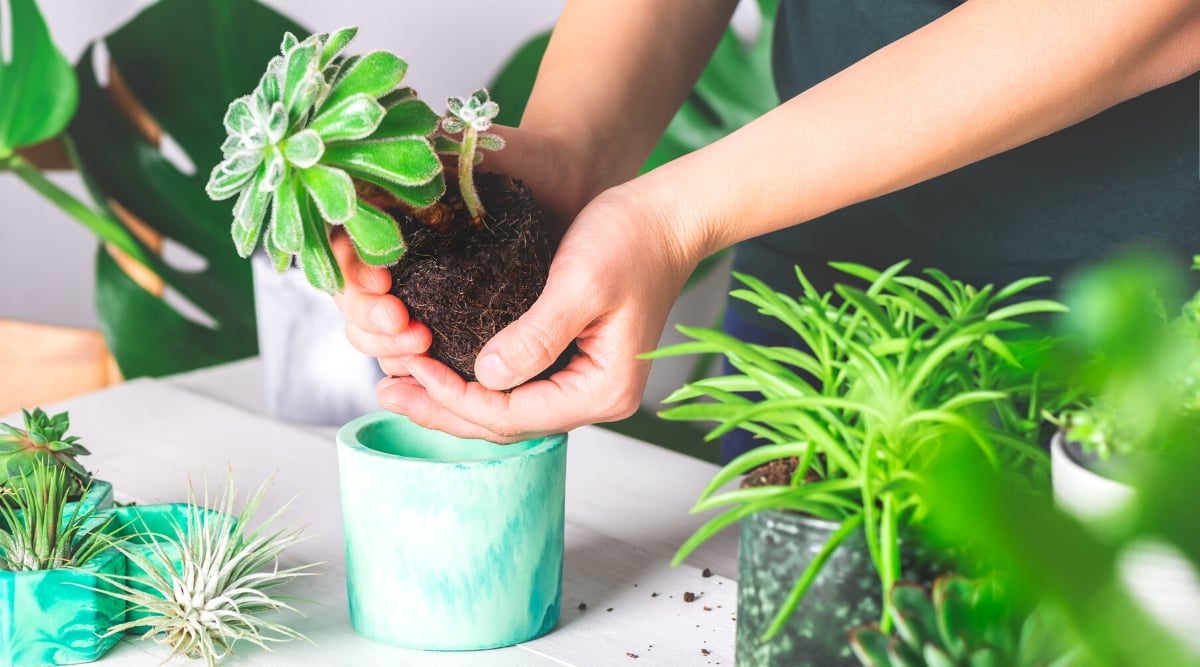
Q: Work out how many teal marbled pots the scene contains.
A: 4